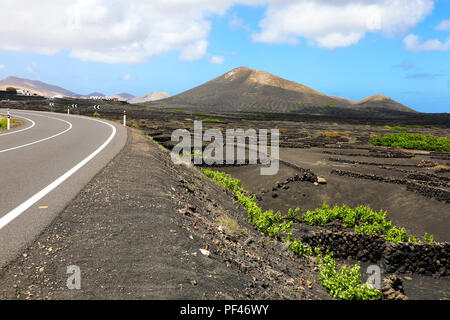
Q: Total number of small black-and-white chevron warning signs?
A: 3